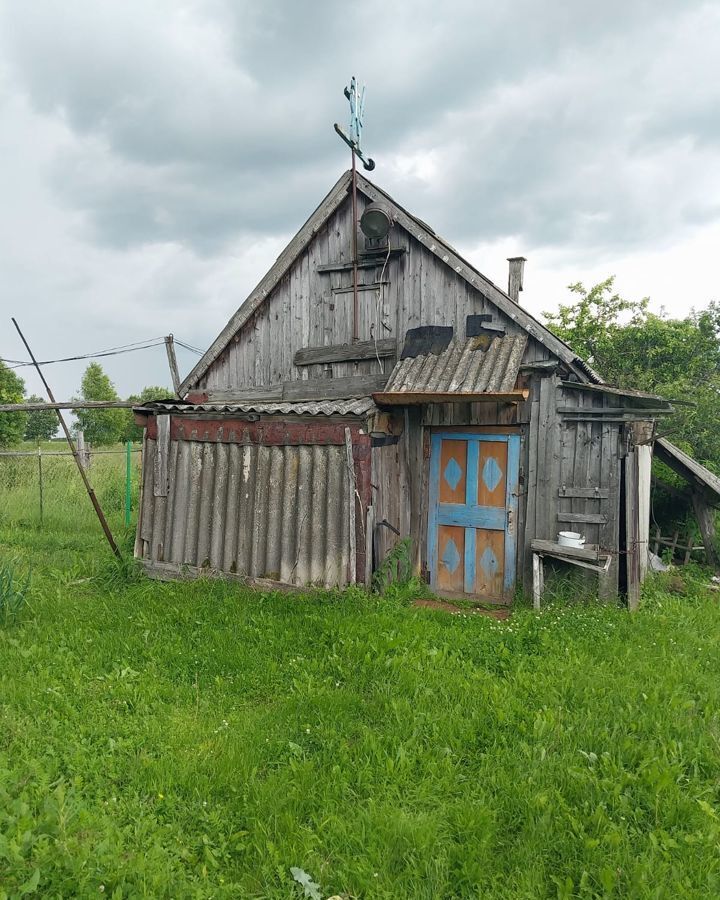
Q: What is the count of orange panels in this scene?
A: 4